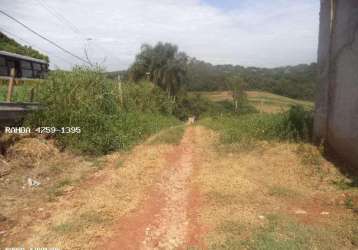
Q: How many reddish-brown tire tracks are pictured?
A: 2